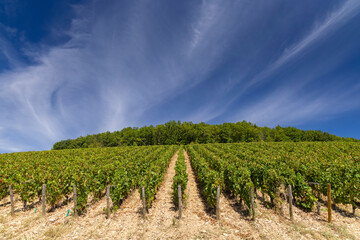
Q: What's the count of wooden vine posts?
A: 10